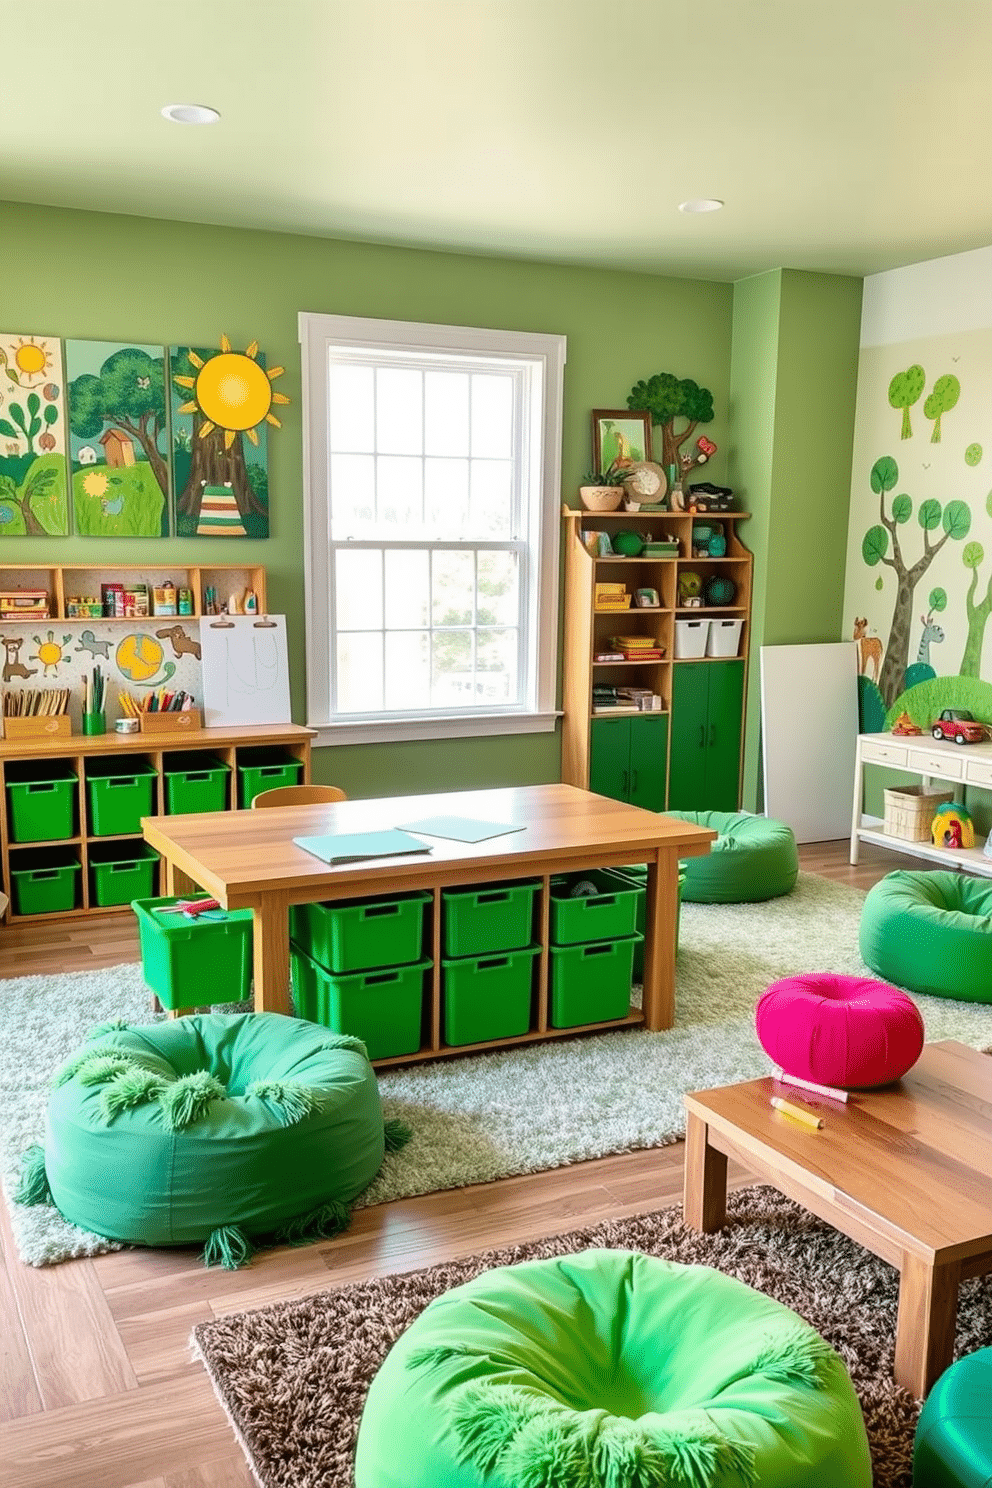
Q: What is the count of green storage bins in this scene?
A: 13